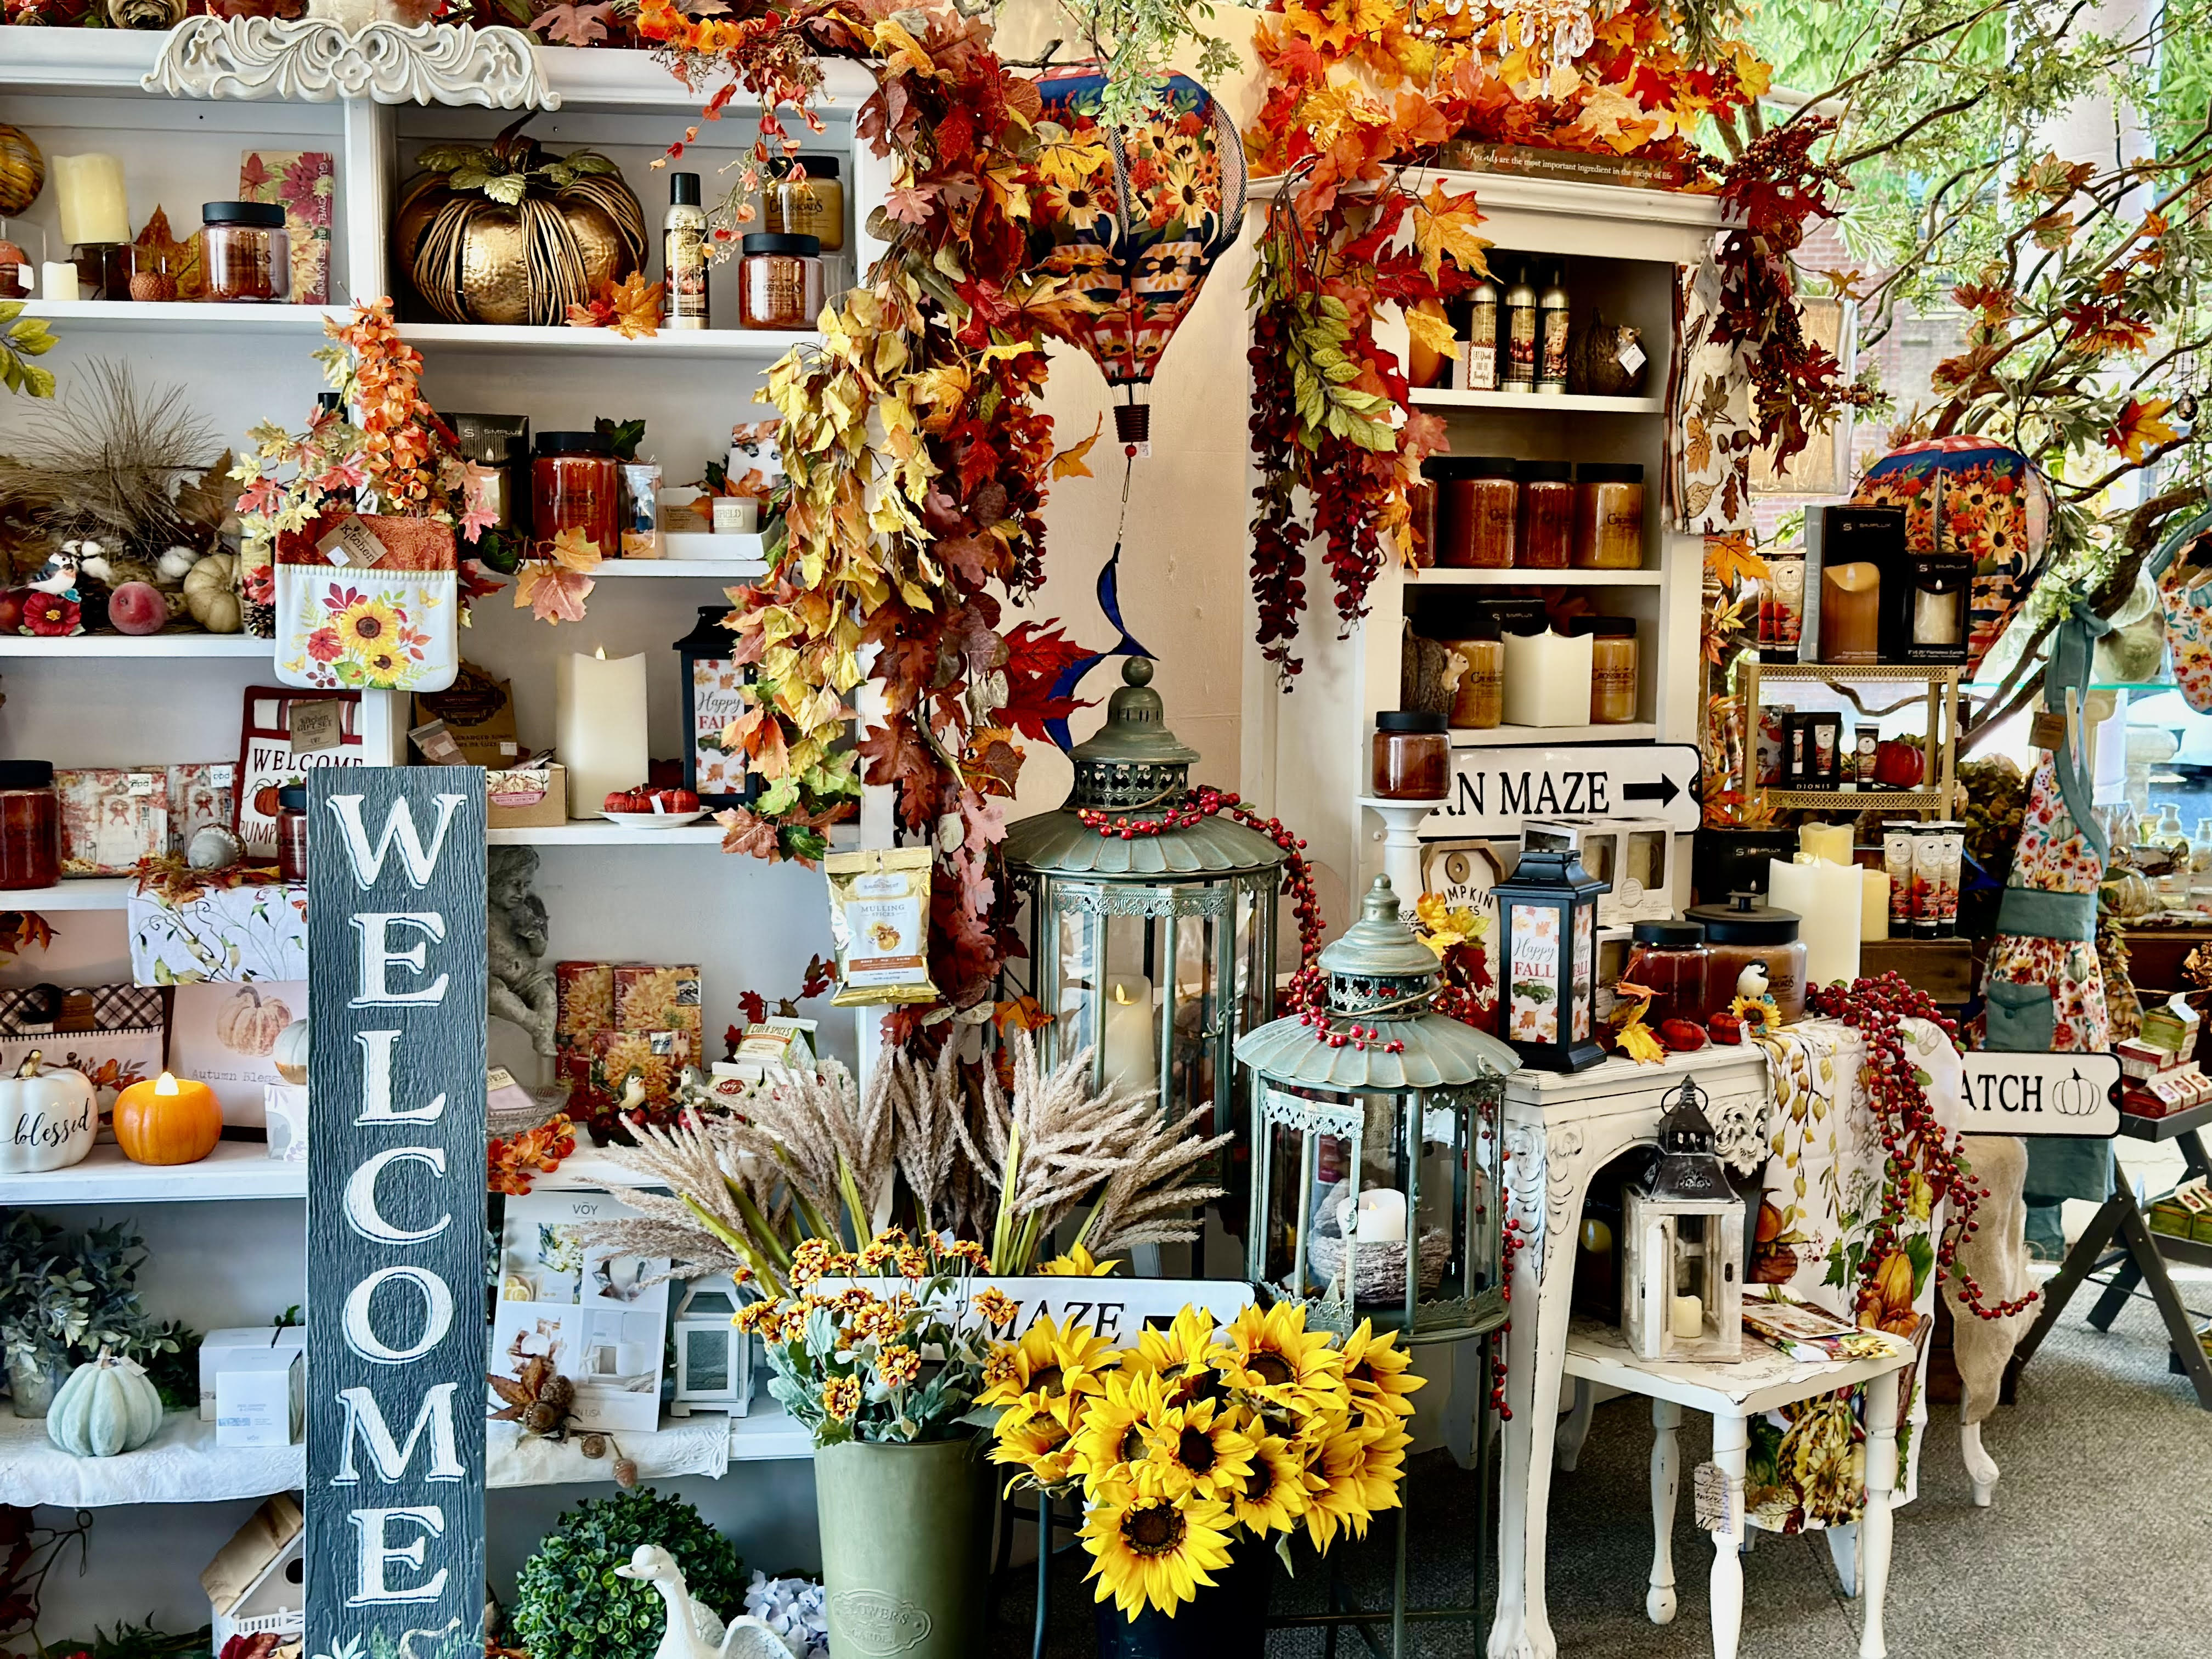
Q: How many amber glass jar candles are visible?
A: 15